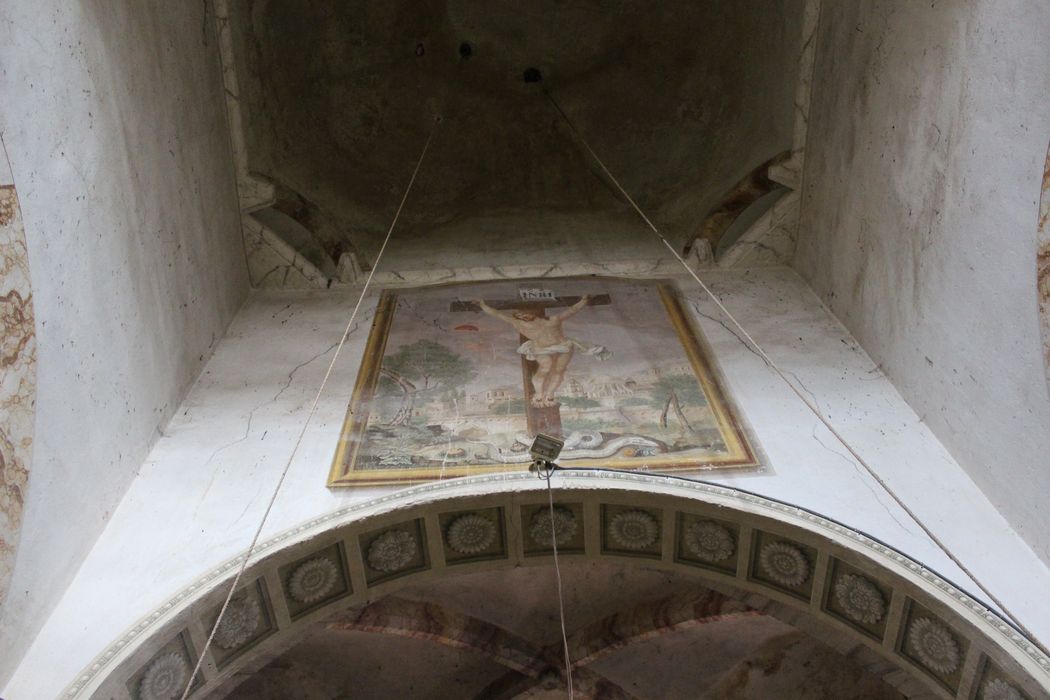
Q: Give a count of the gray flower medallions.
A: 12